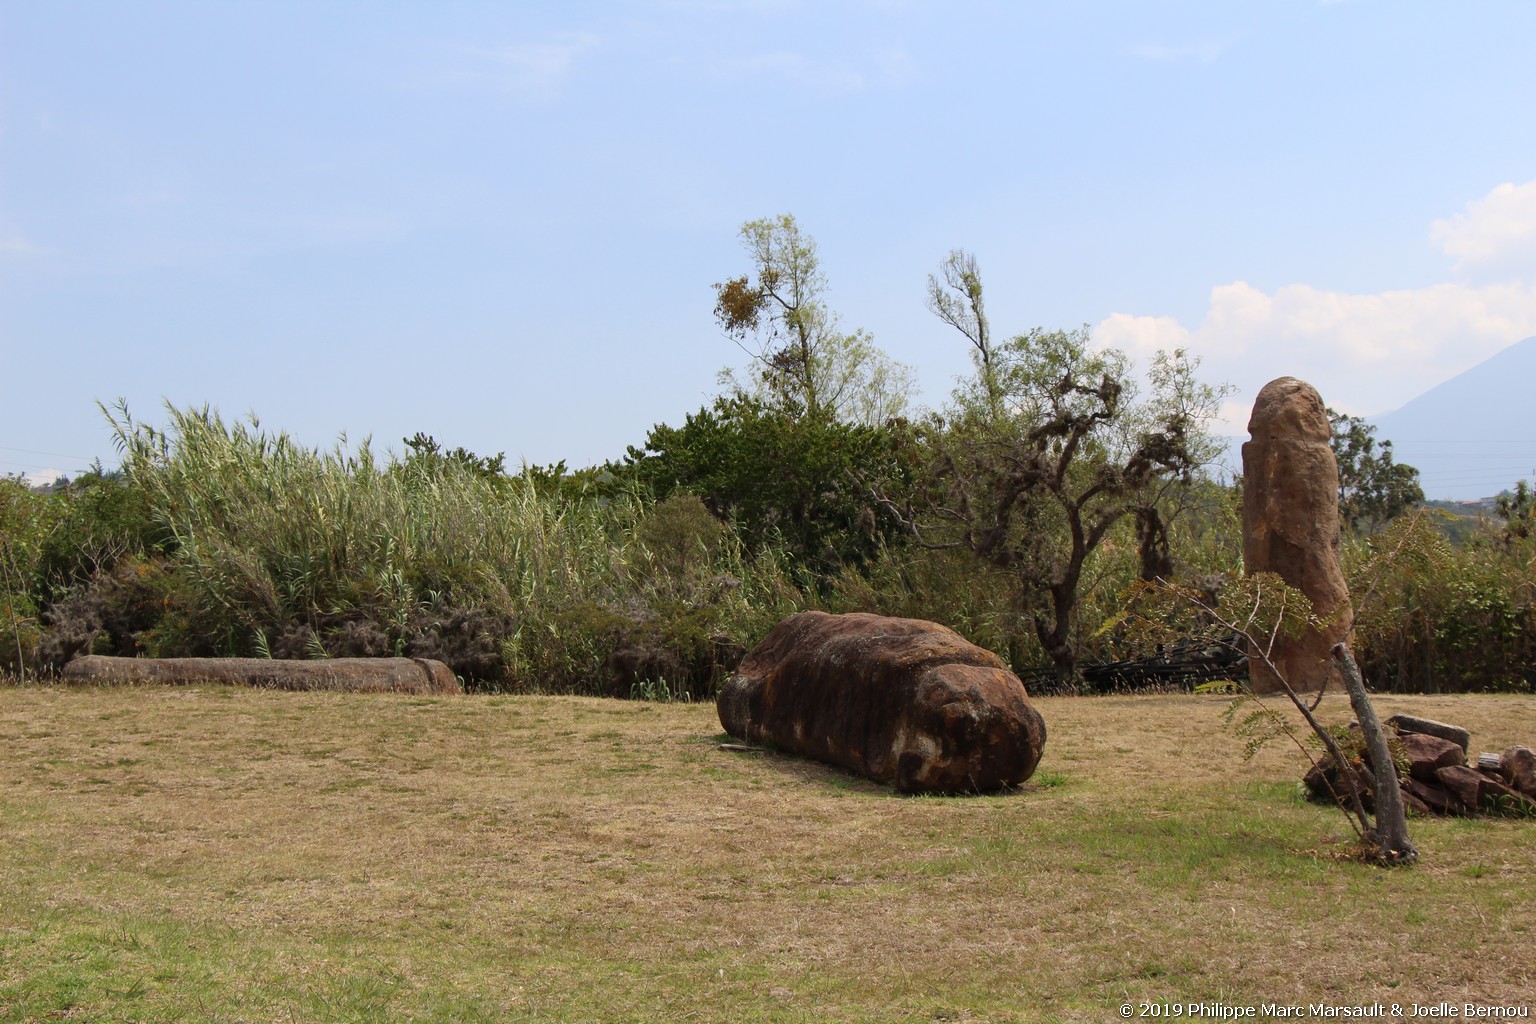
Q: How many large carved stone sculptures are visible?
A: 3